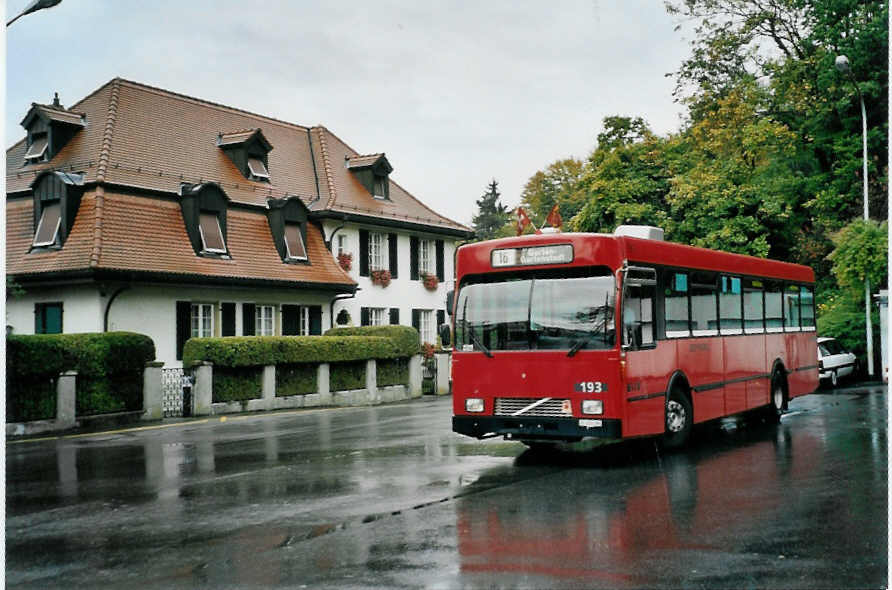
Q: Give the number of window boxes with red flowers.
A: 3